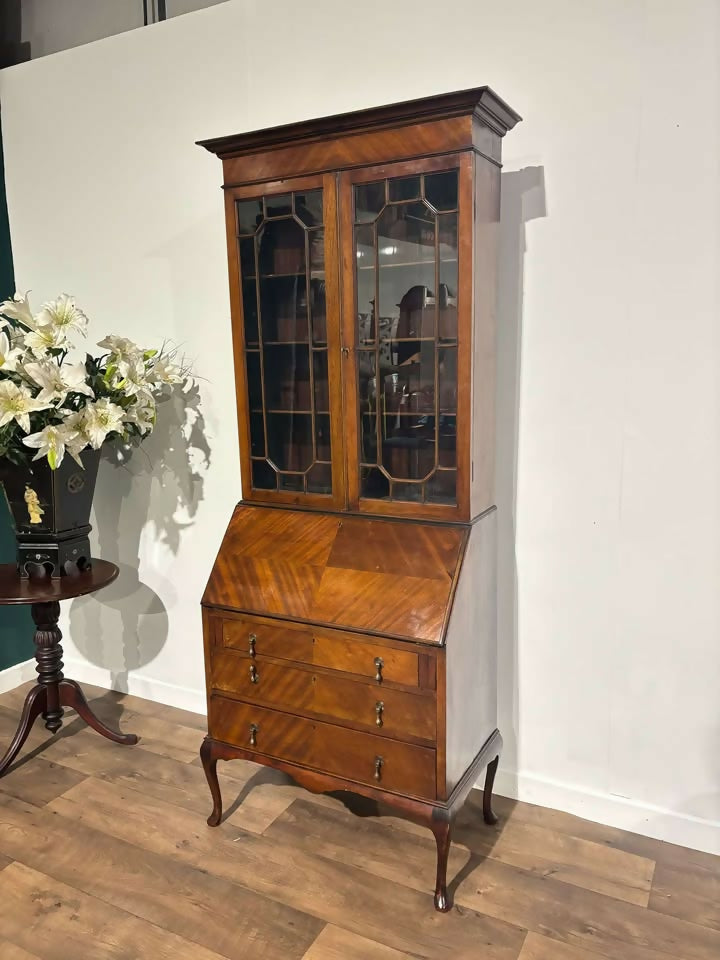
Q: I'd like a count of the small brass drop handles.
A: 6